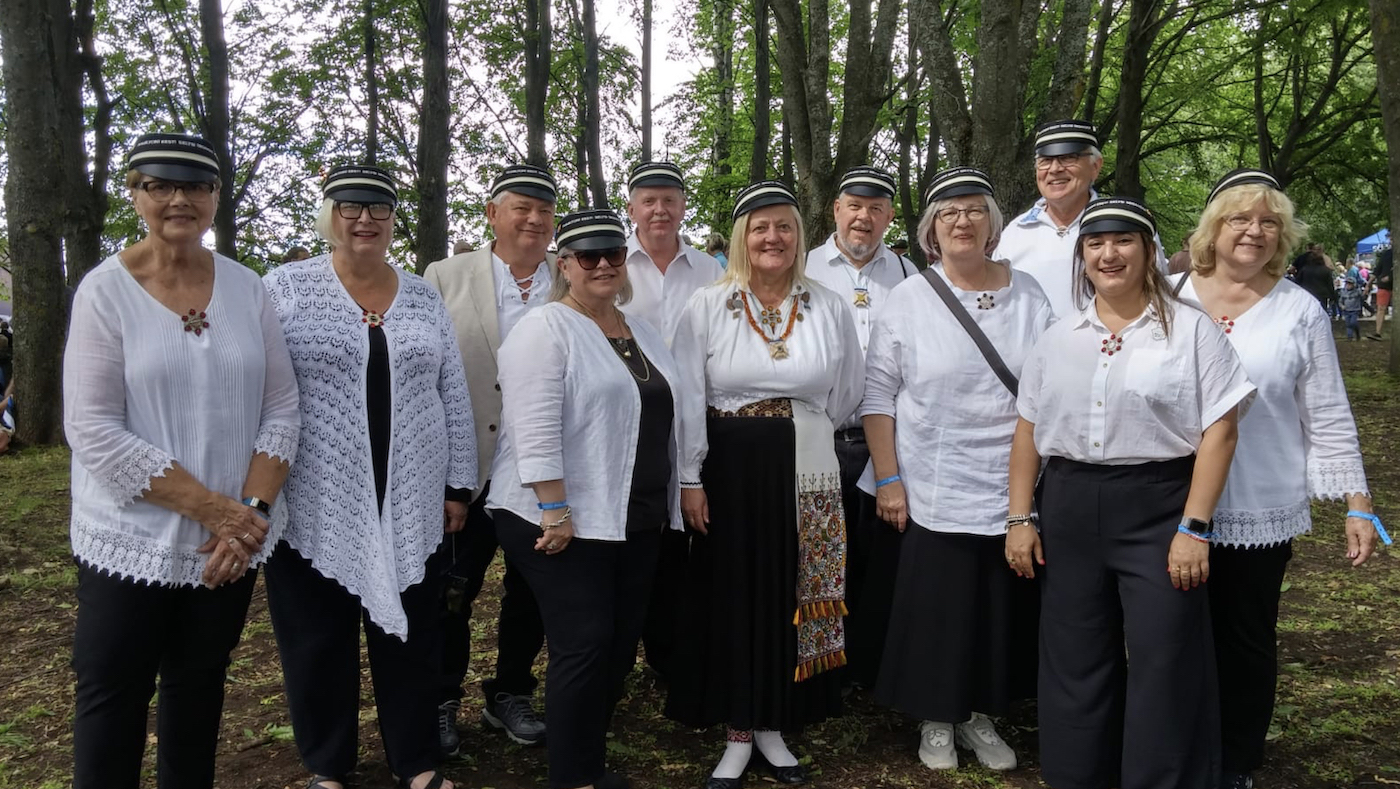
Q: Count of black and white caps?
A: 11